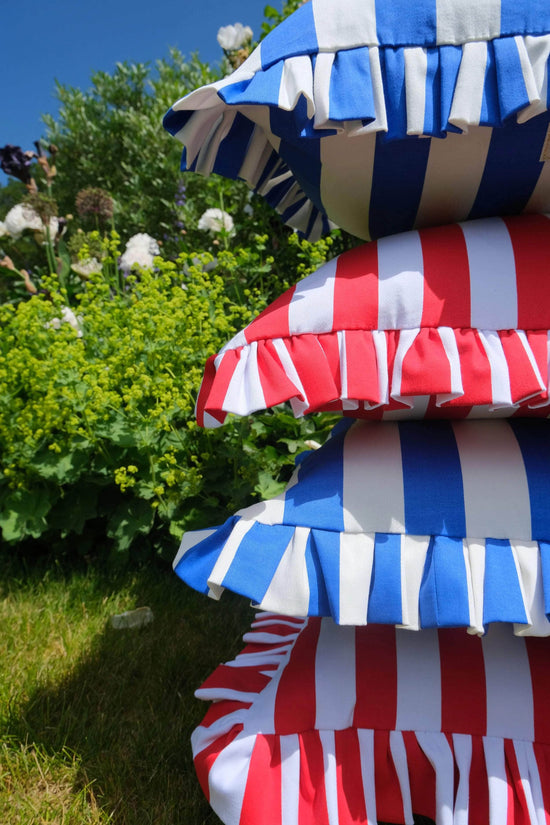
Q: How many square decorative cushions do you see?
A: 4